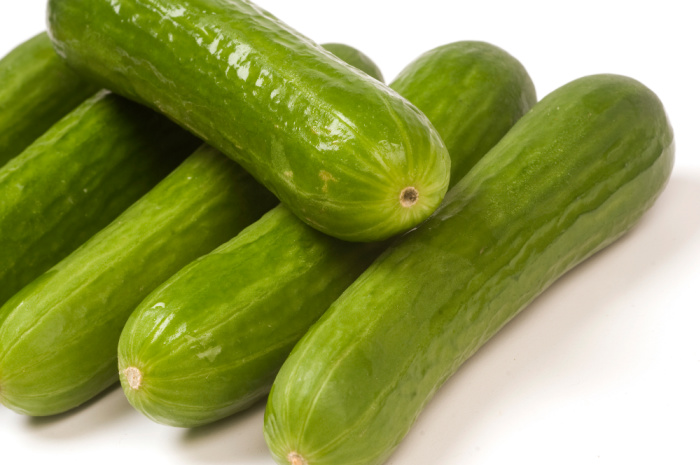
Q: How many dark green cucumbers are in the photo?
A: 6